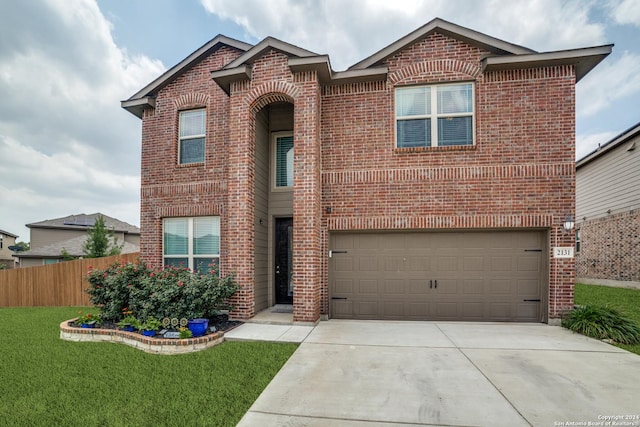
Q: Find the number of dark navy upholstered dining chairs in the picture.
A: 0